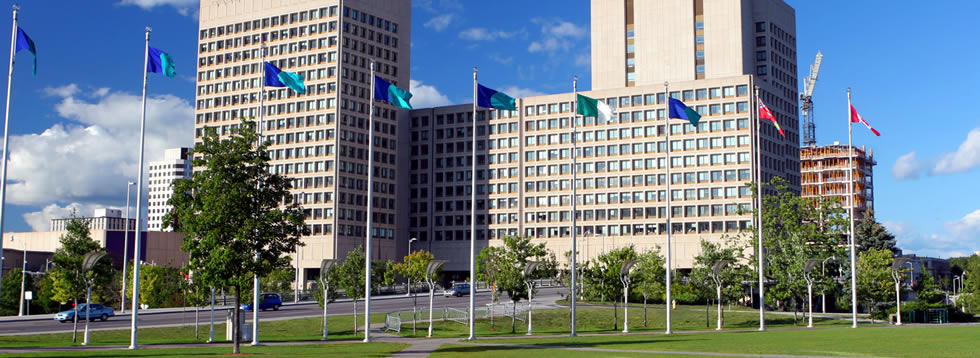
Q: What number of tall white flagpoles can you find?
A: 9